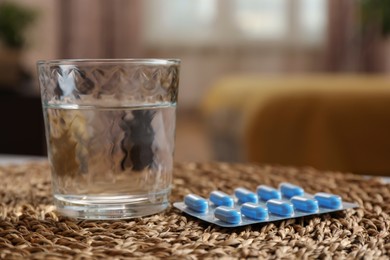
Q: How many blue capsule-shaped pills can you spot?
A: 10